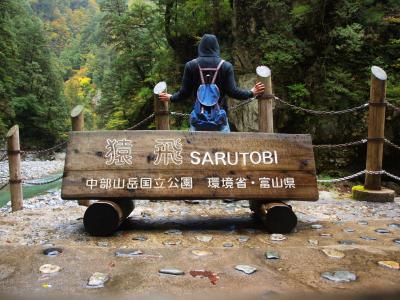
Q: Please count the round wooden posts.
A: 5